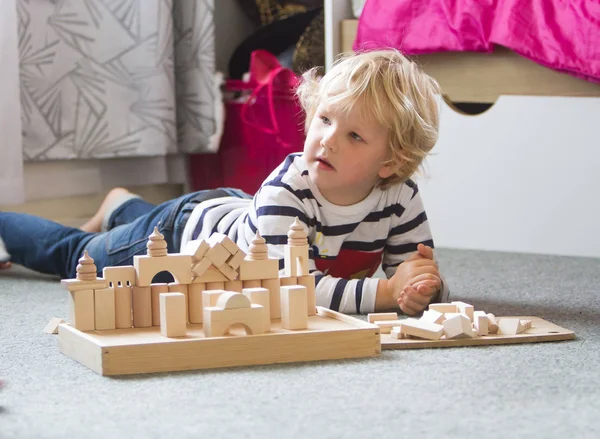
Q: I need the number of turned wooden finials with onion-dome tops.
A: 4